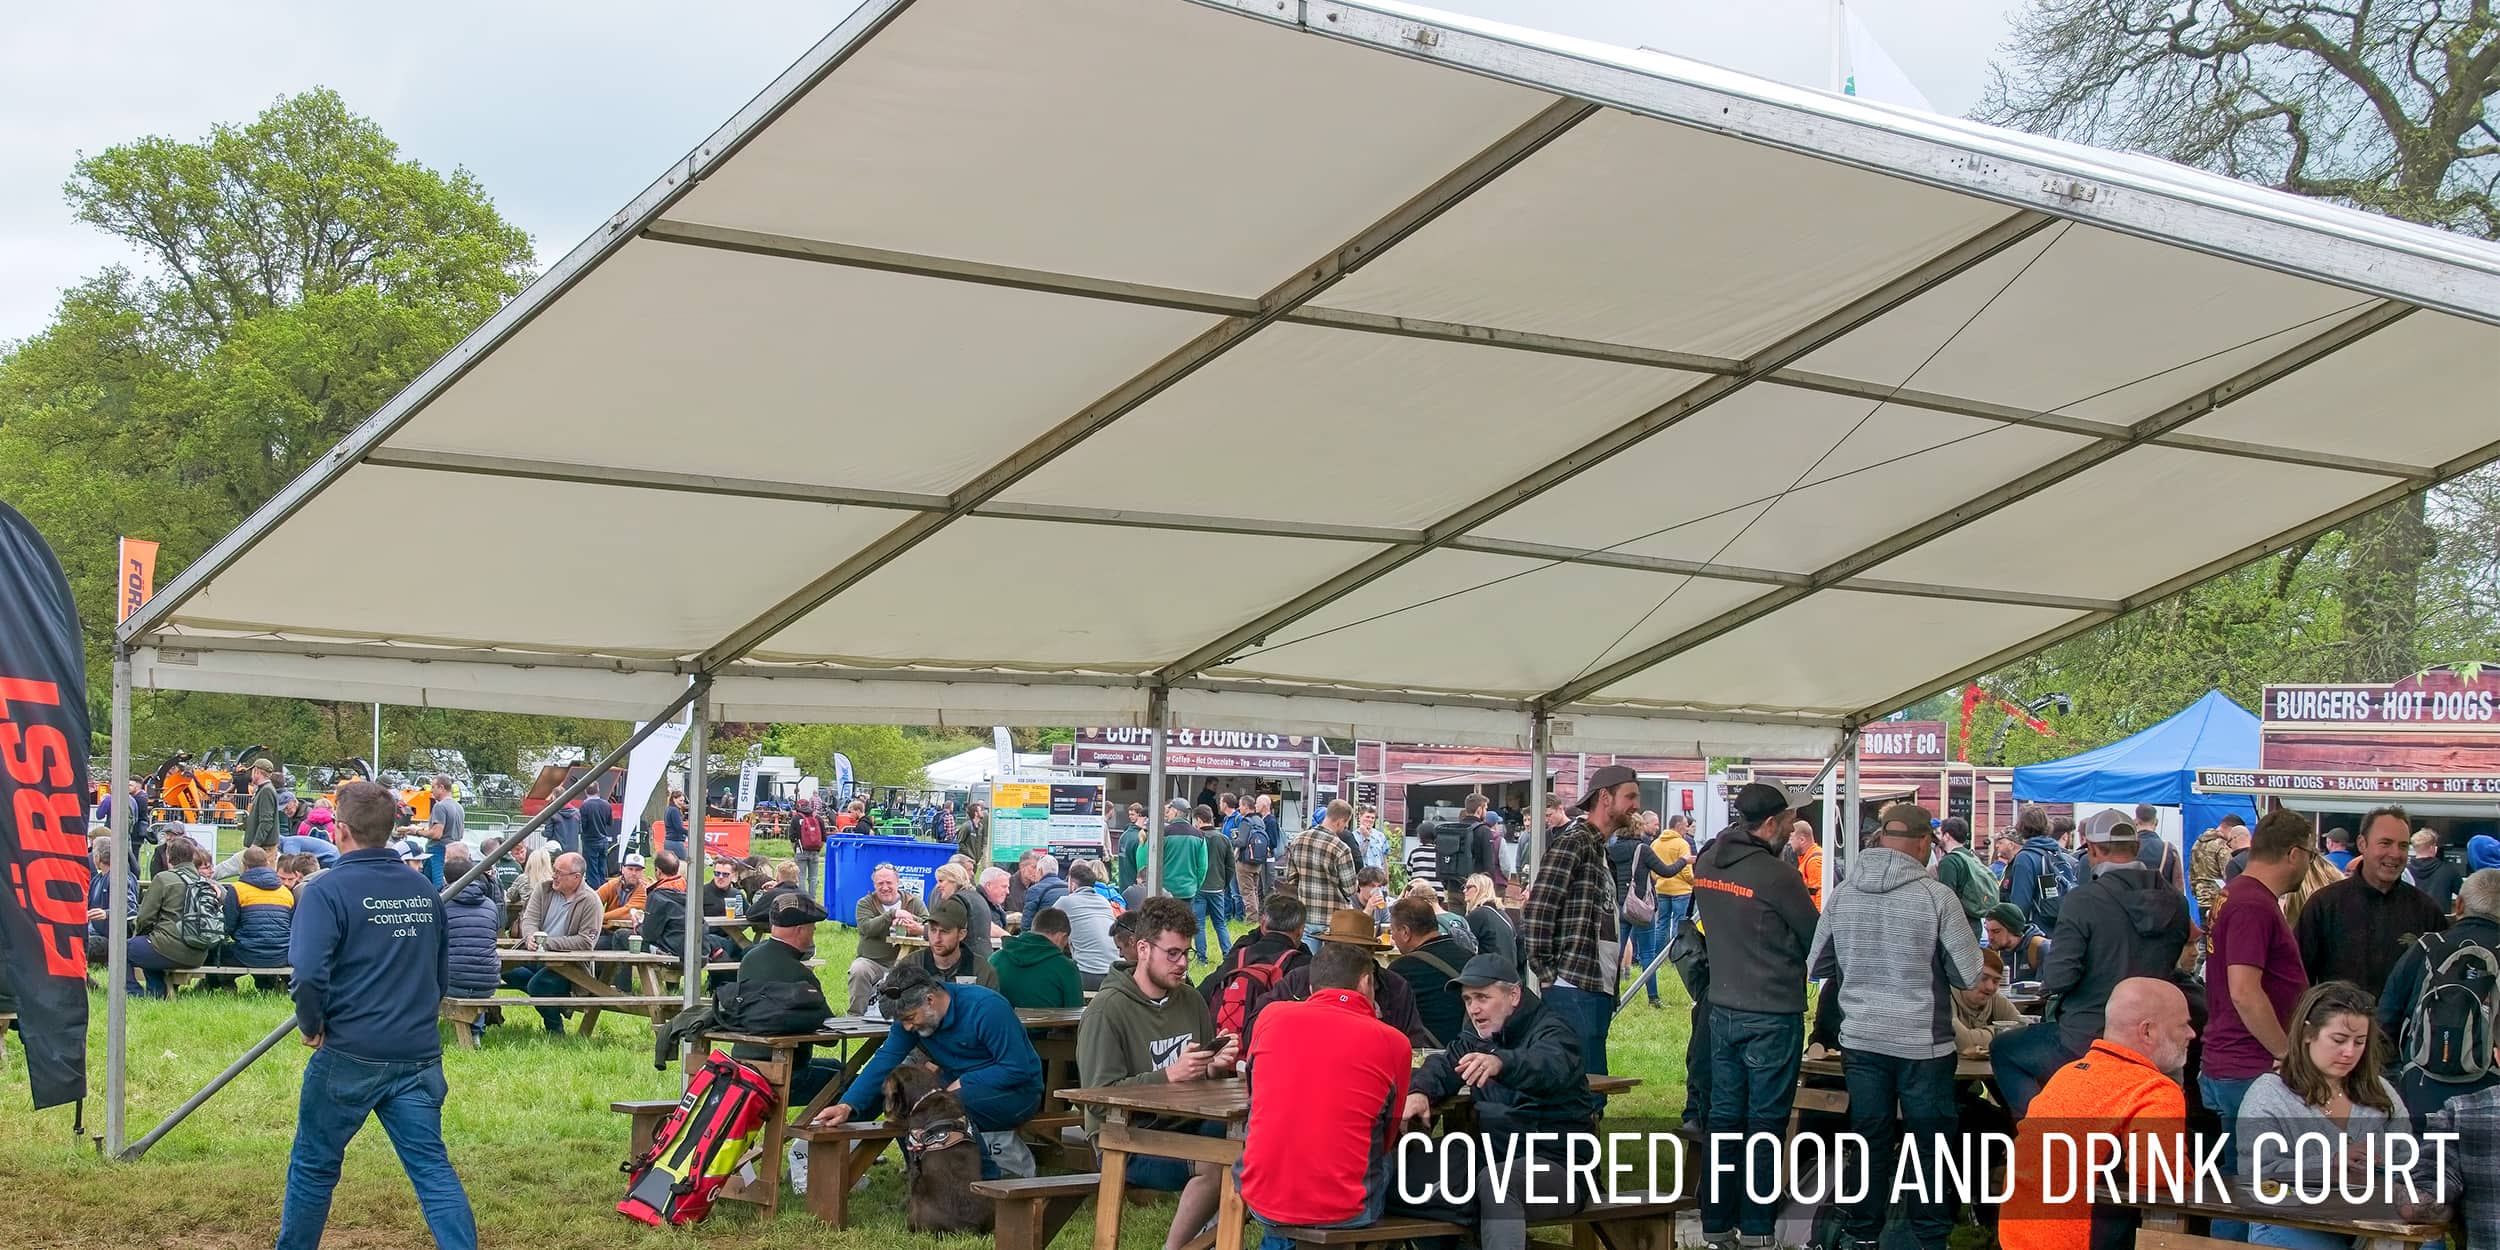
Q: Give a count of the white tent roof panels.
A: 12